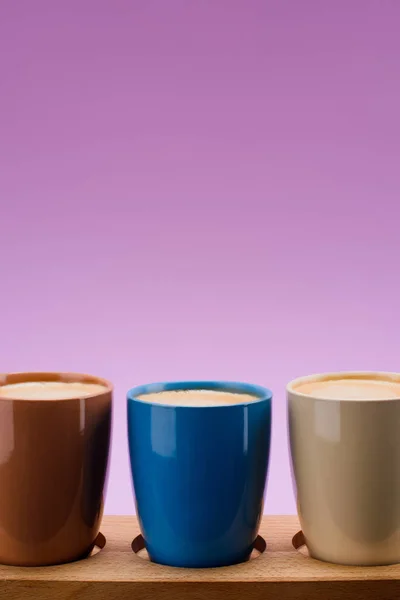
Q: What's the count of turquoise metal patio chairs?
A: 0